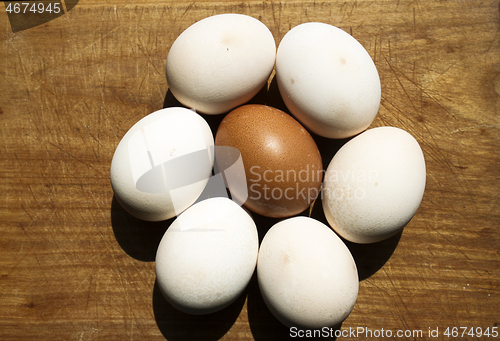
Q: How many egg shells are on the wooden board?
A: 7